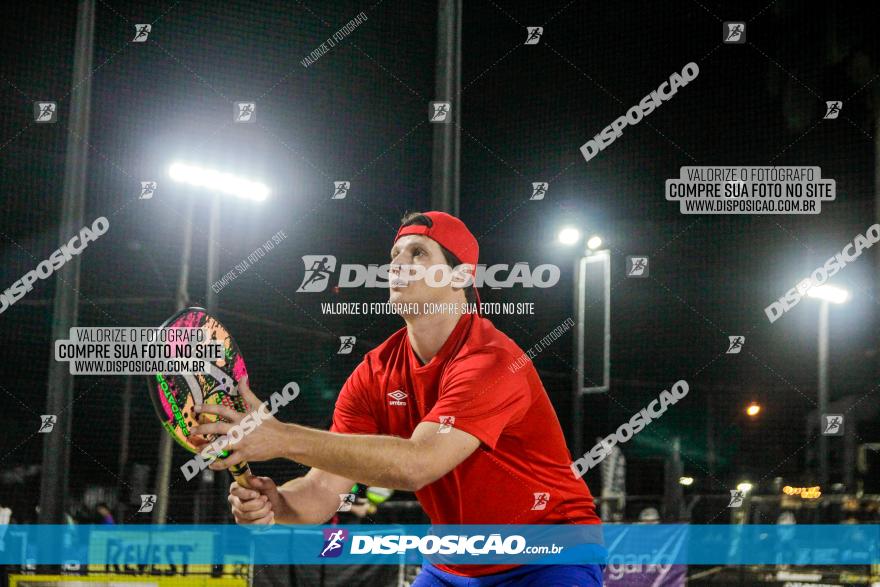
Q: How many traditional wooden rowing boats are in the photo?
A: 0